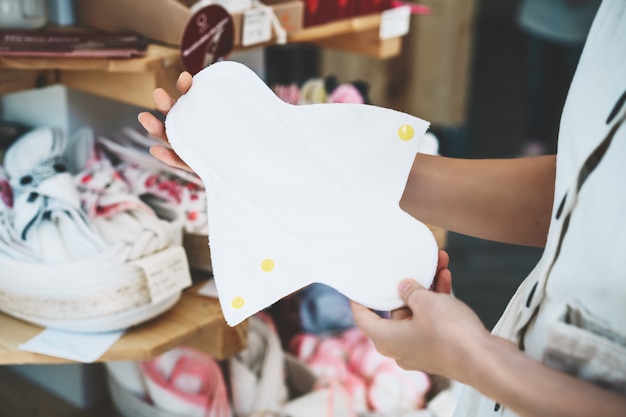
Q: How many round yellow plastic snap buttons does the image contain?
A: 3